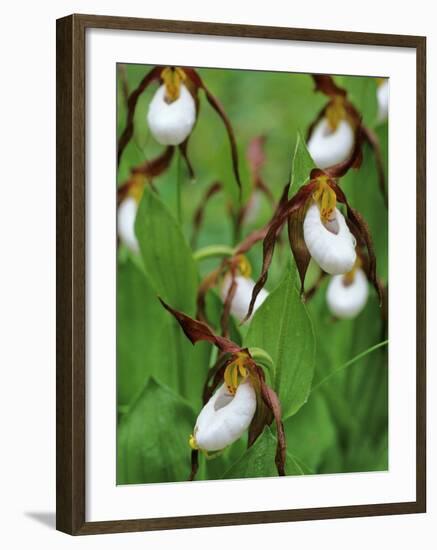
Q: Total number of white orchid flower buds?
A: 8